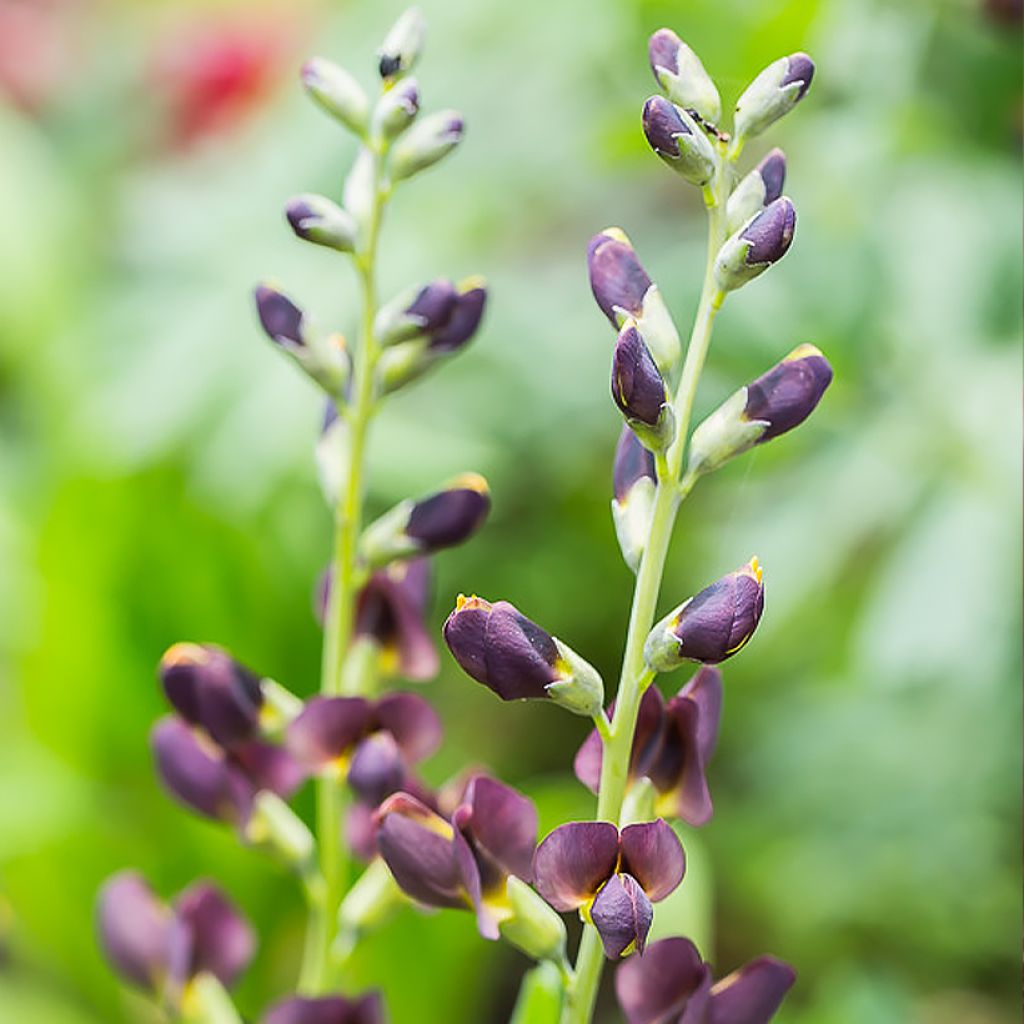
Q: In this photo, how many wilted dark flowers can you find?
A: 0